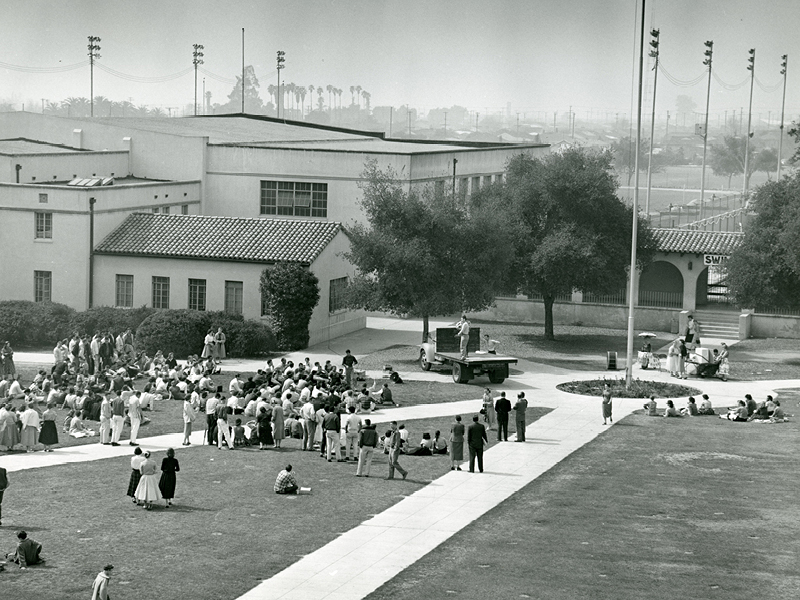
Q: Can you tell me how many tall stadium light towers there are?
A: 7